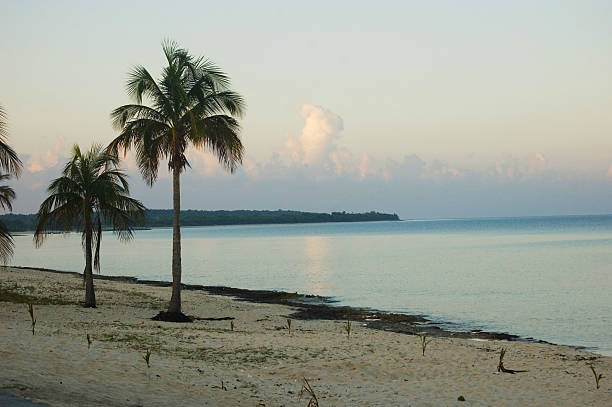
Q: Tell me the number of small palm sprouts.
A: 10